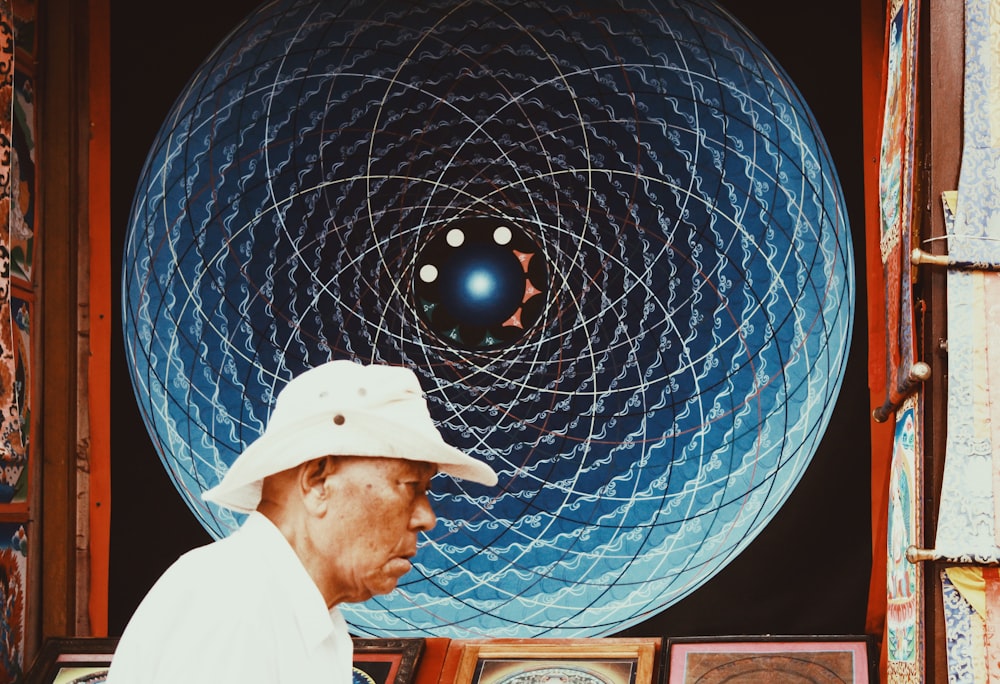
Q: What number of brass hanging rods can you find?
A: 3